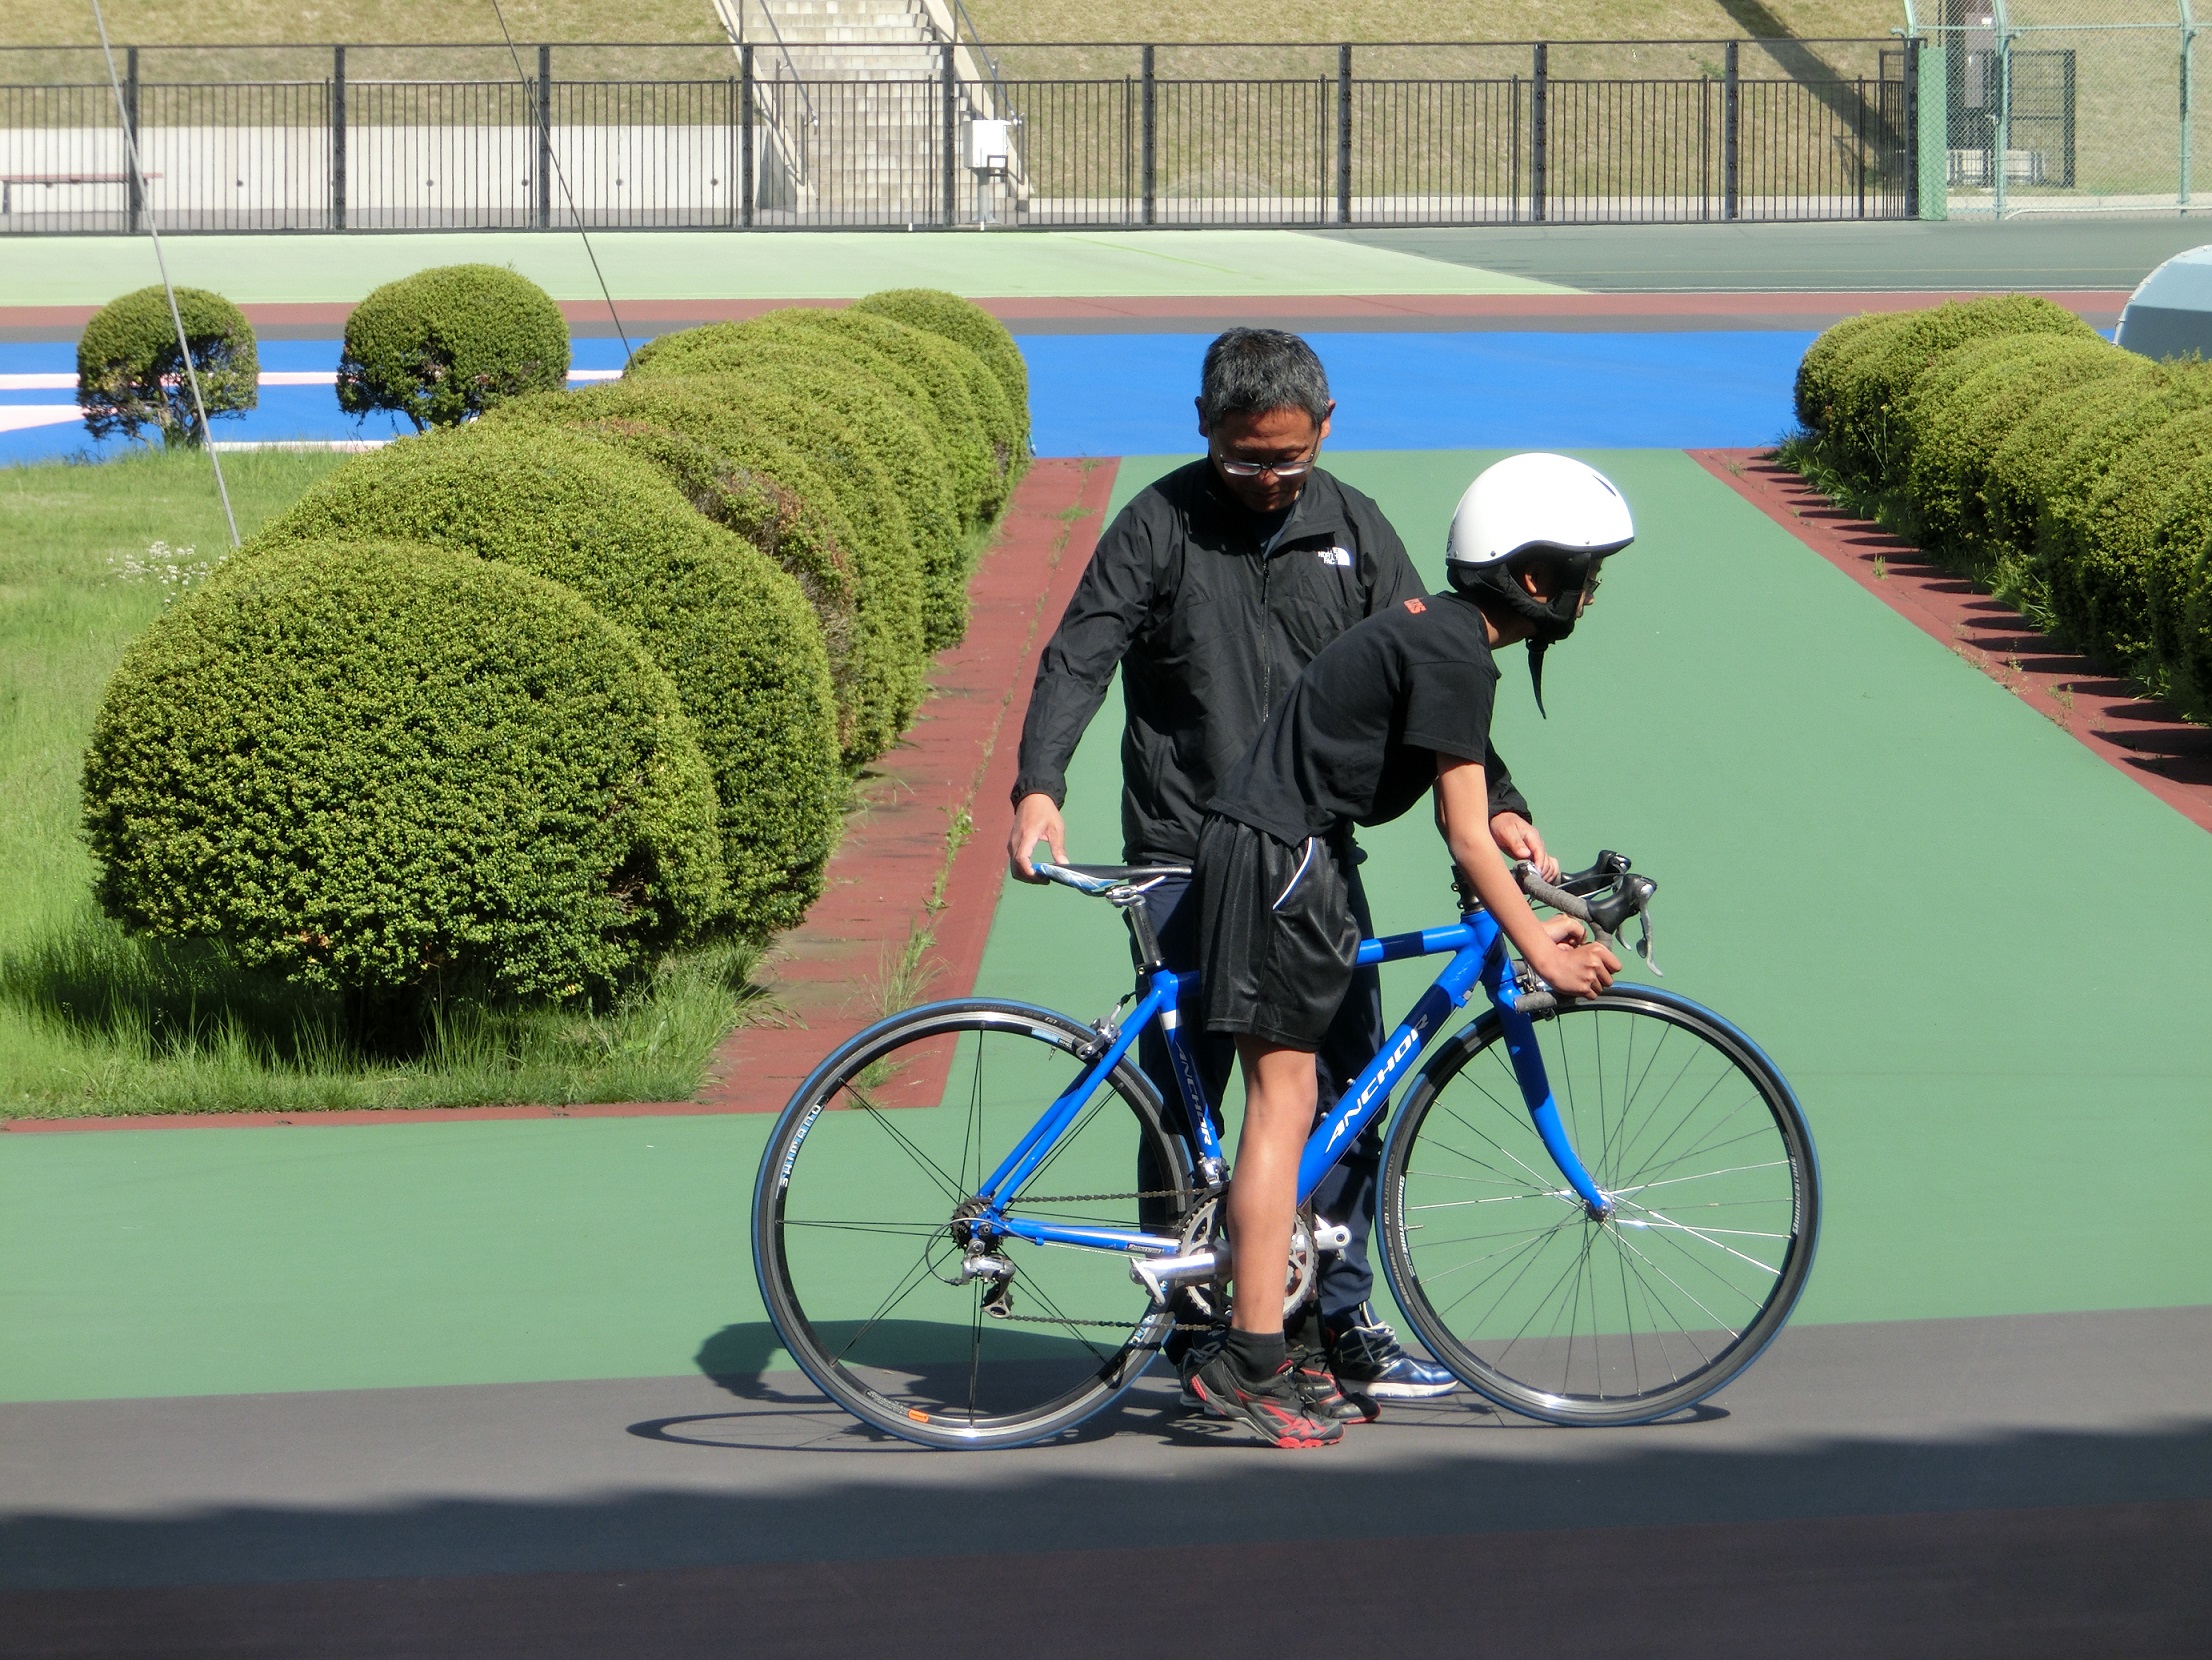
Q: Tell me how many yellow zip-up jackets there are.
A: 0